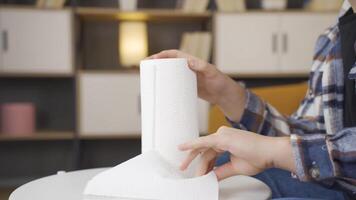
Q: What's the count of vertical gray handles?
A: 3